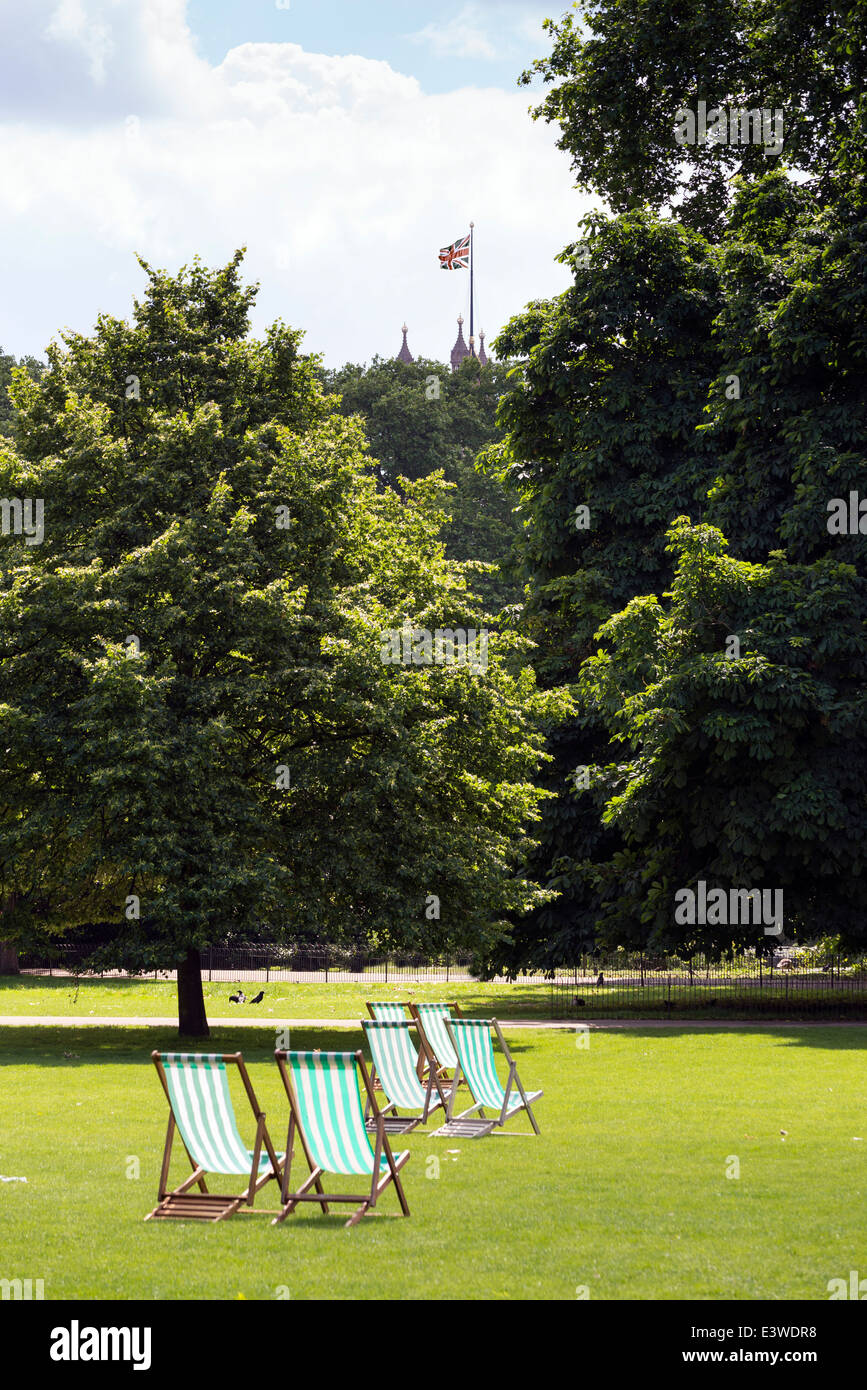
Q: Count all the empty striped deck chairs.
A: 6